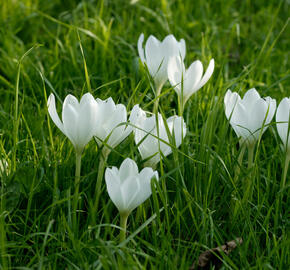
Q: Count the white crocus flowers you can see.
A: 8